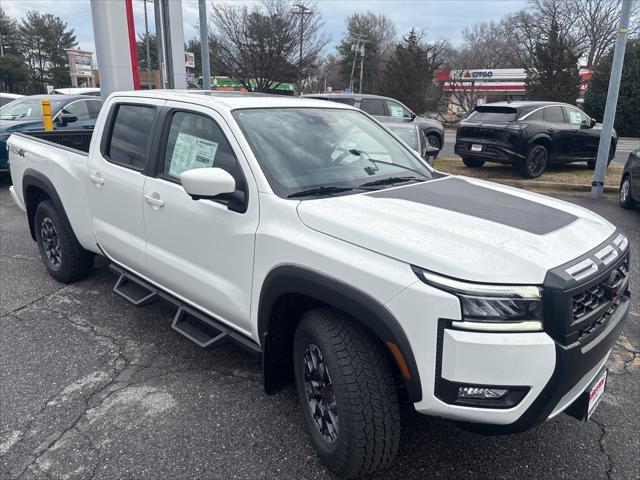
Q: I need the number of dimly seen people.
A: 0